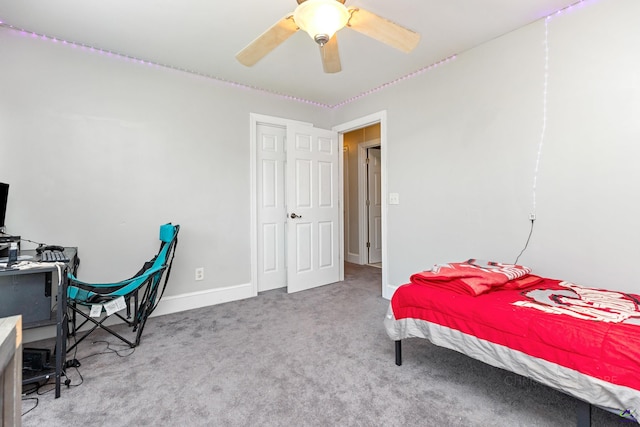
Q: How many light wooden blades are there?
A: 3